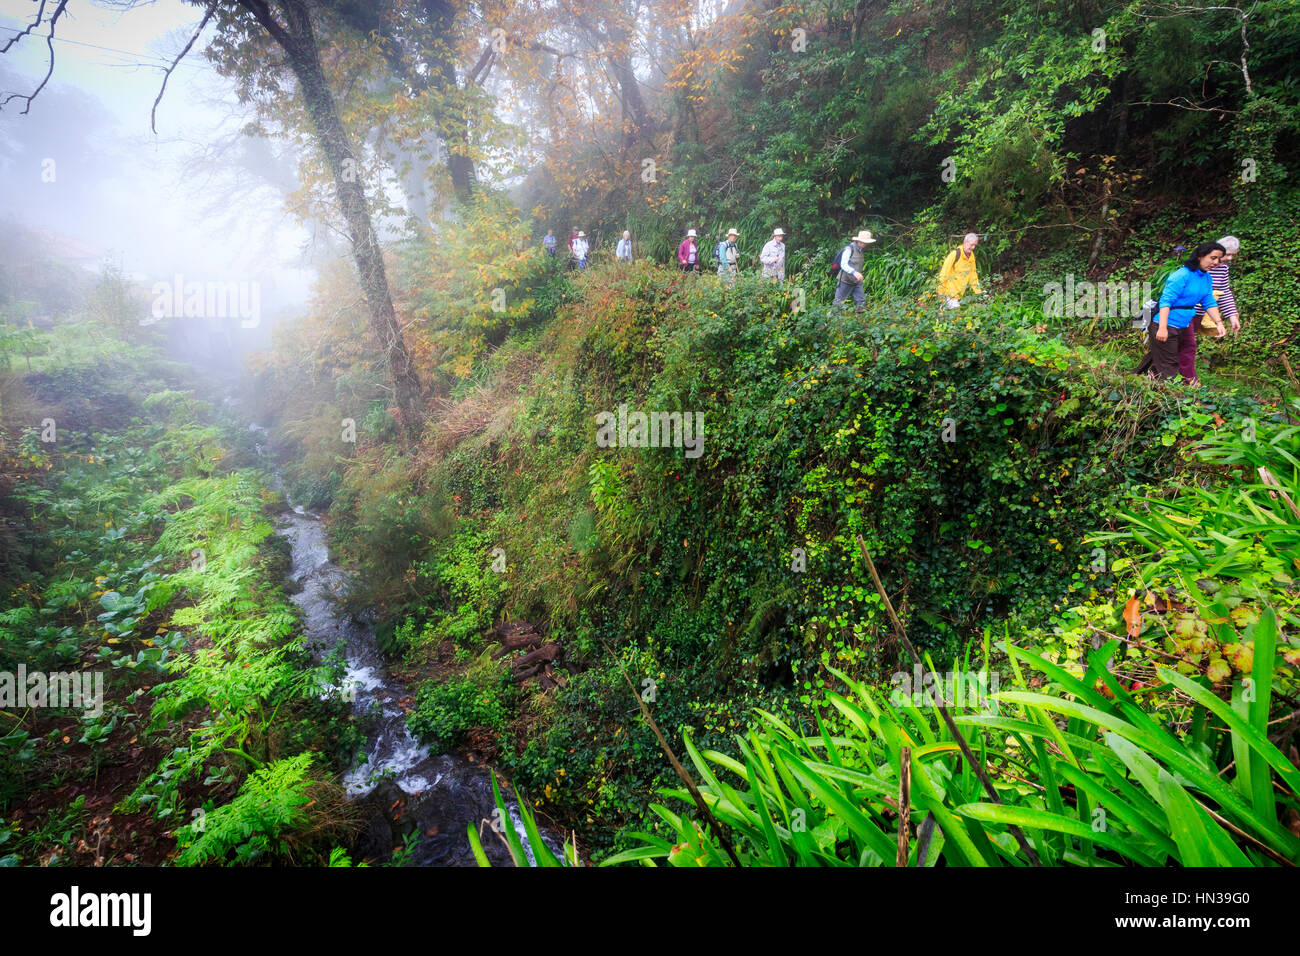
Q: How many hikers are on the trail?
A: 11